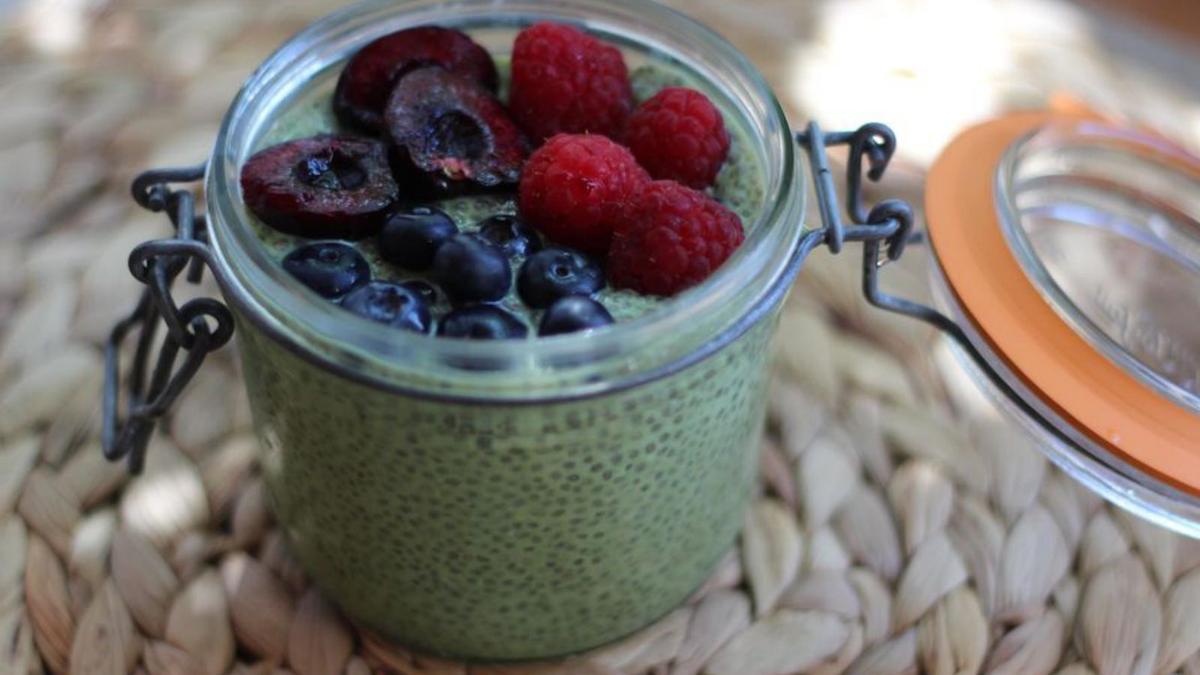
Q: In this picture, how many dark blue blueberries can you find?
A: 9